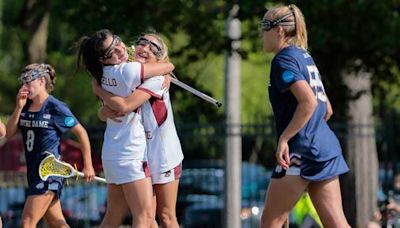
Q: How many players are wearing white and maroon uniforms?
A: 2